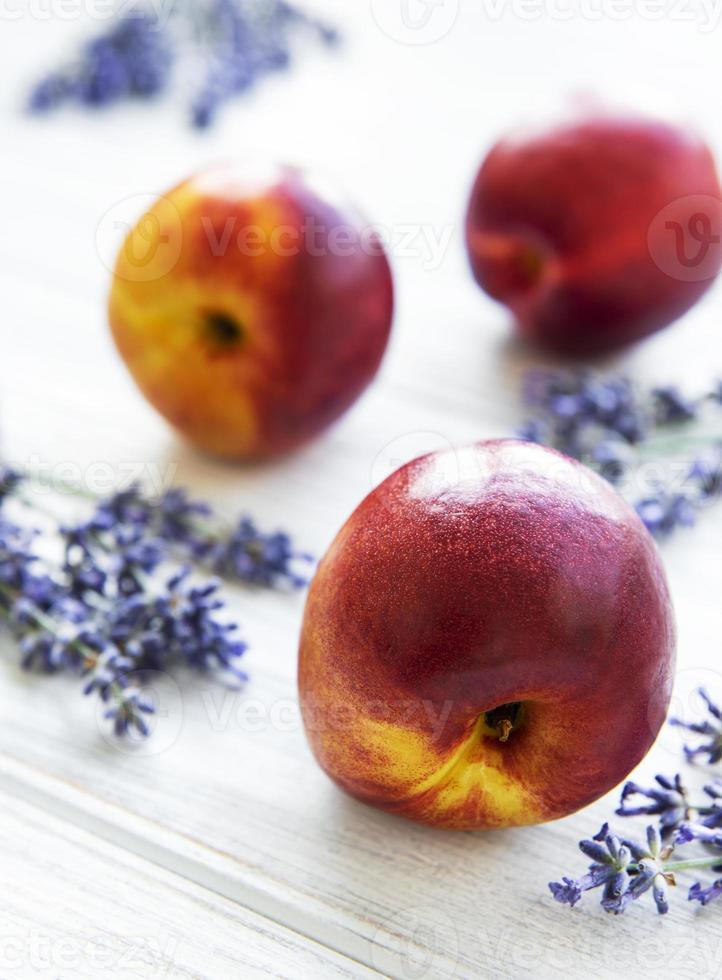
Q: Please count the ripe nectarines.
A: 3